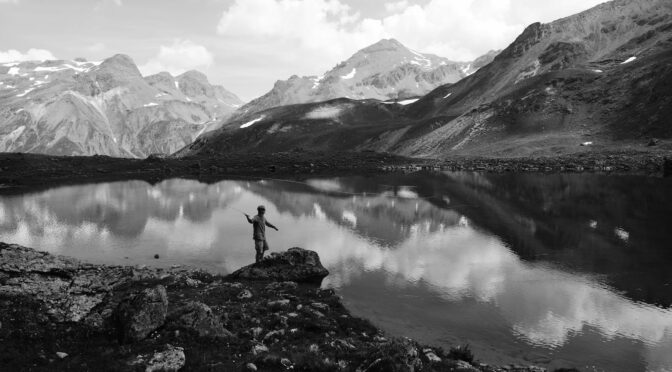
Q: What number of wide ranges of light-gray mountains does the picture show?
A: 2